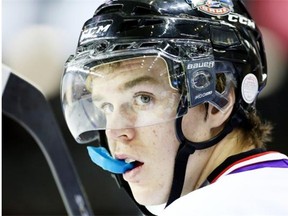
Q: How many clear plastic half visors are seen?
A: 1